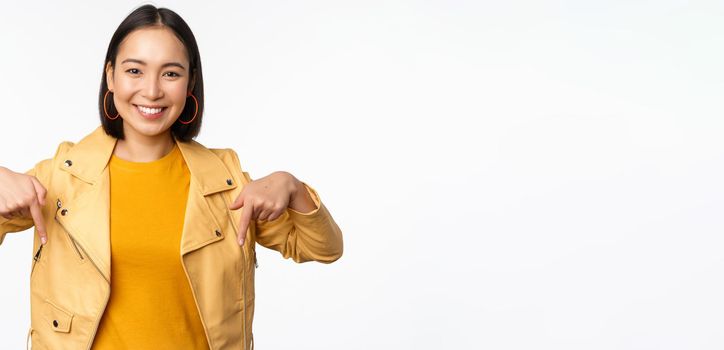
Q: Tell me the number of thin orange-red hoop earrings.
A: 2